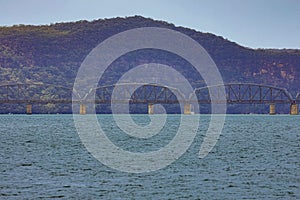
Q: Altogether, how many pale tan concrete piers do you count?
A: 6